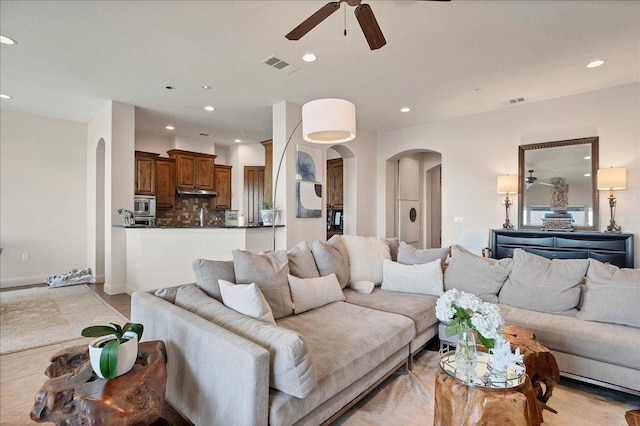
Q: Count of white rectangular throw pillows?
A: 3